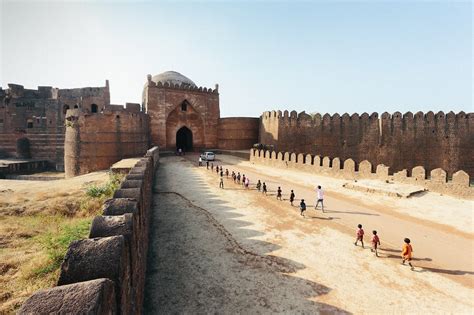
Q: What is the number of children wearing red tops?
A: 2